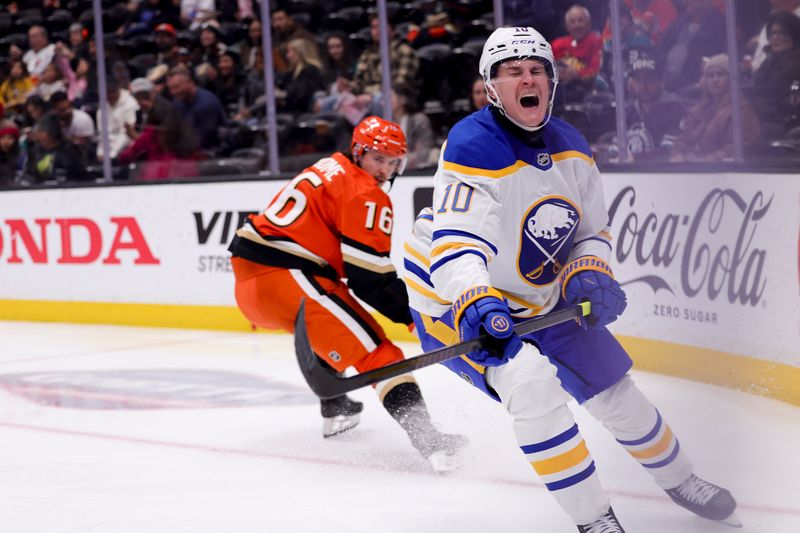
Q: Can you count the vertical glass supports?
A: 6